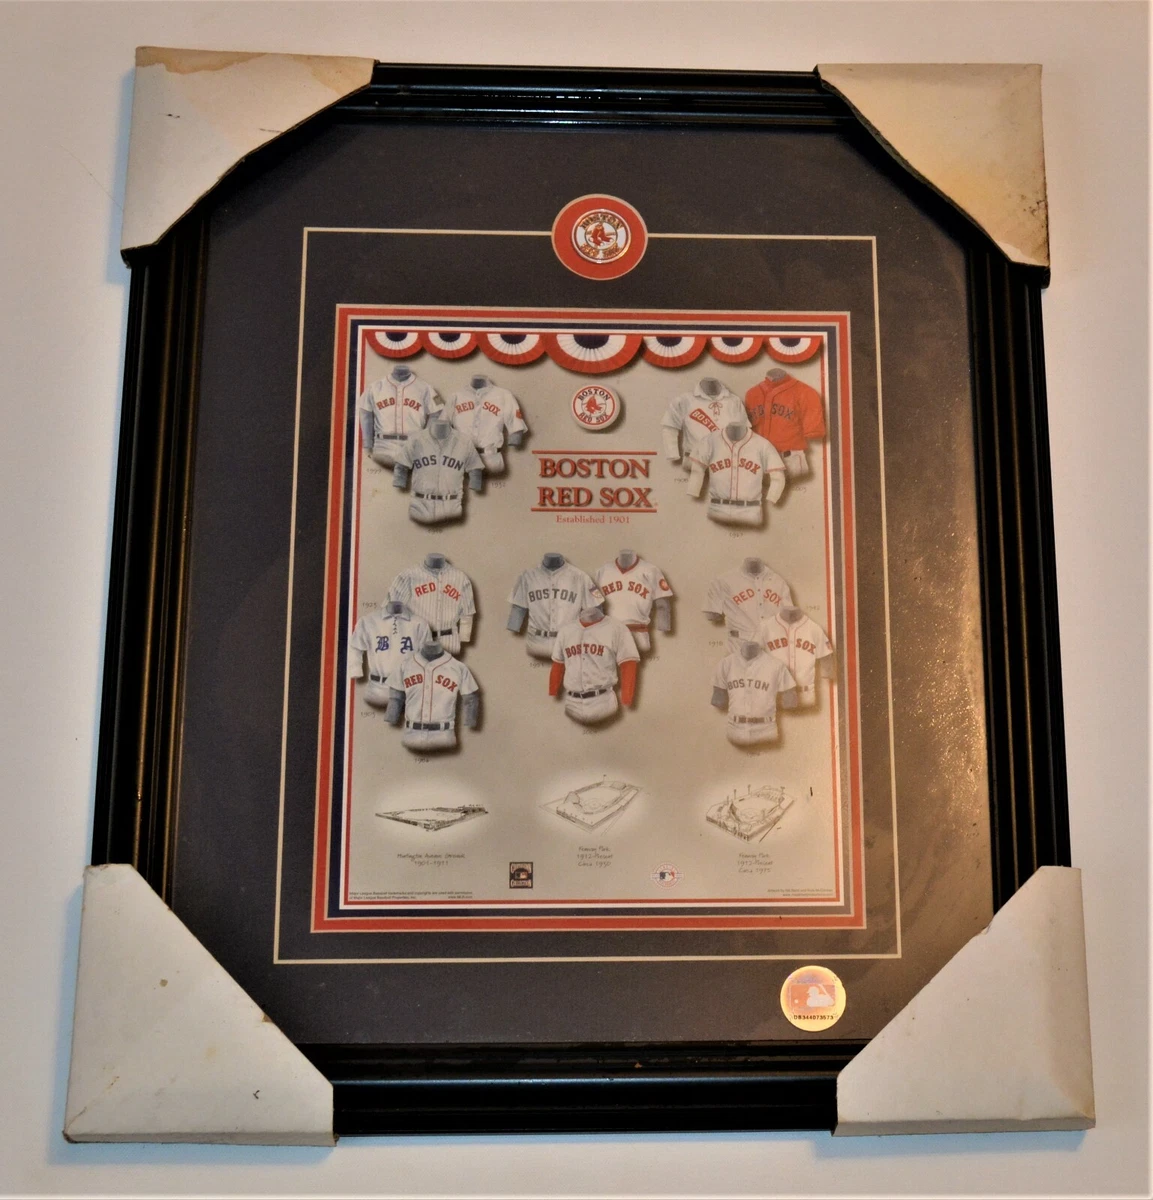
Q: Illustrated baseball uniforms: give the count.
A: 15